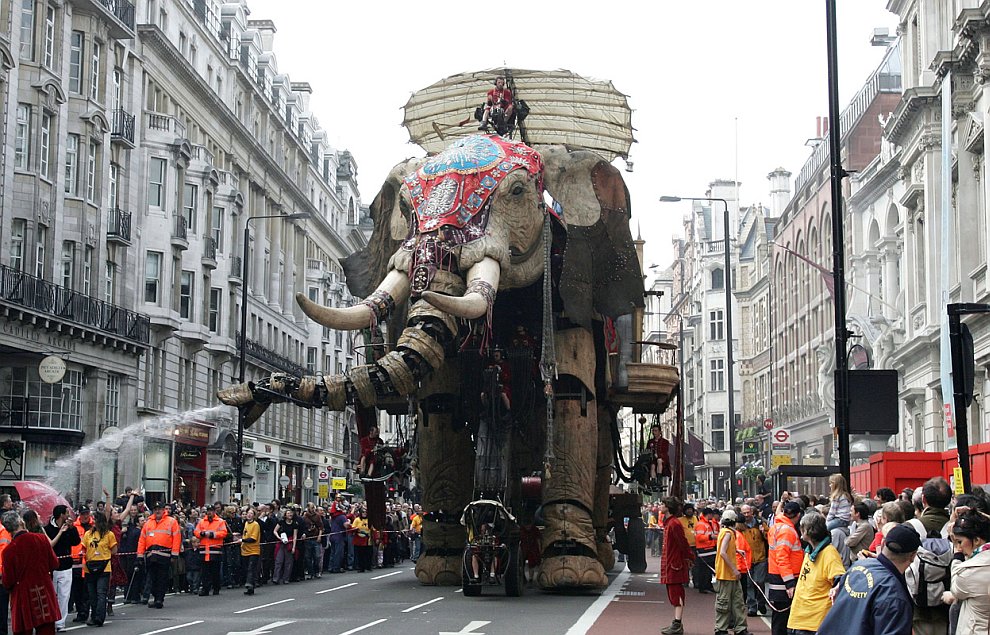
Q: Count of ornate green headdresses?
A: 0